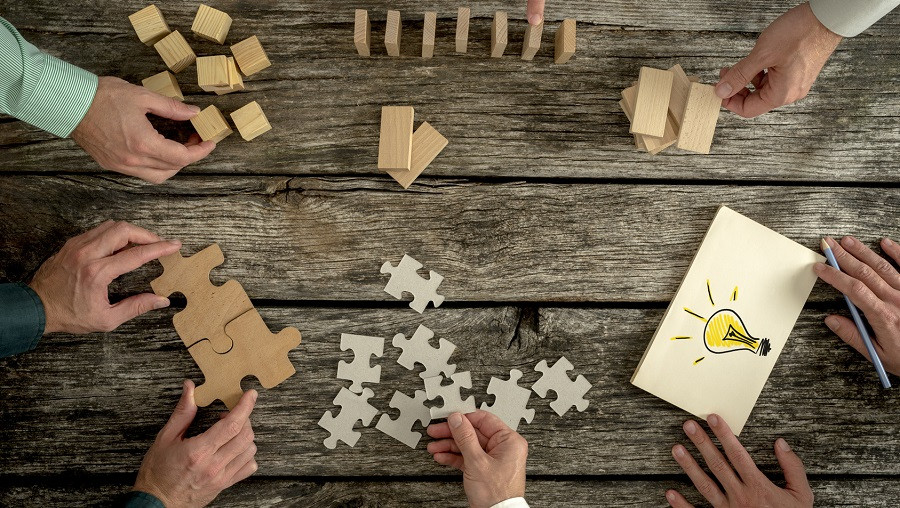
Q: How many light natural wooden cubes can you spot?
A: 9